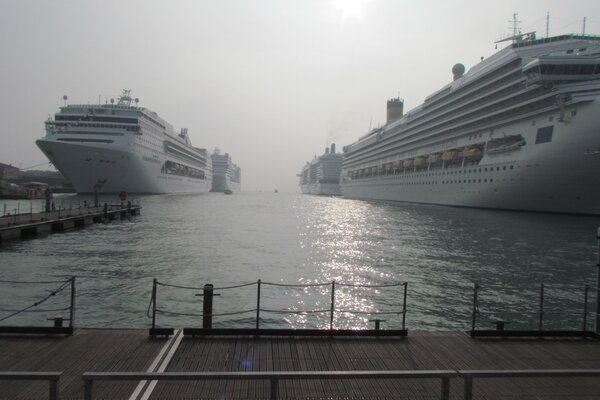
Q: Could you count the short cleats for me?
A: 3